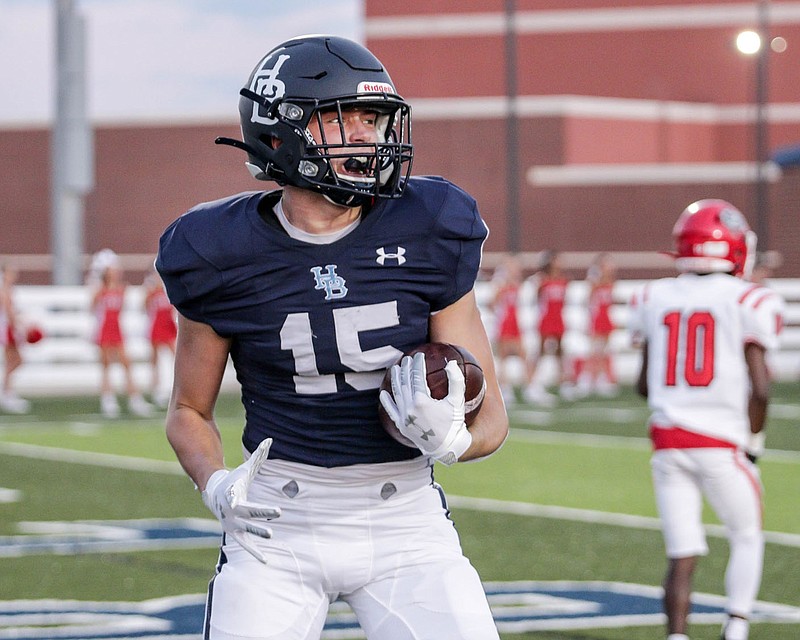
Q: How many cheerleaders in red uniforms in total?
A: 6